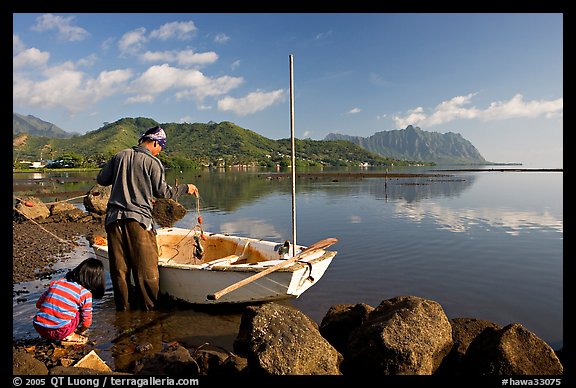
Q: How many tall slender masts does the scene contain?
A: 1